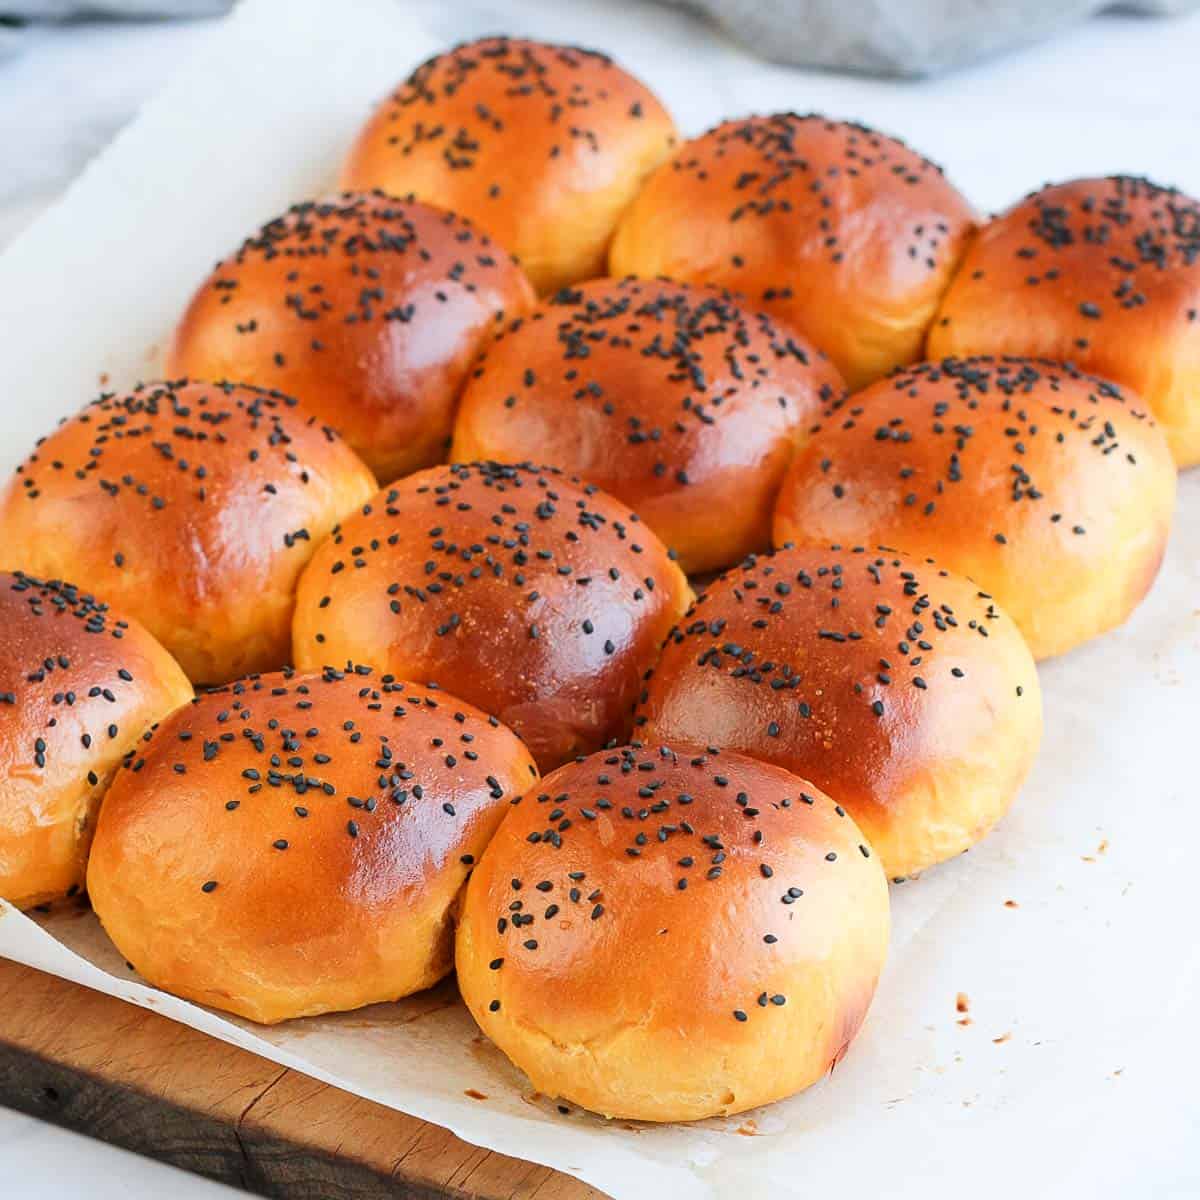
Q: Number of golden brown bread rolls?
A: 12